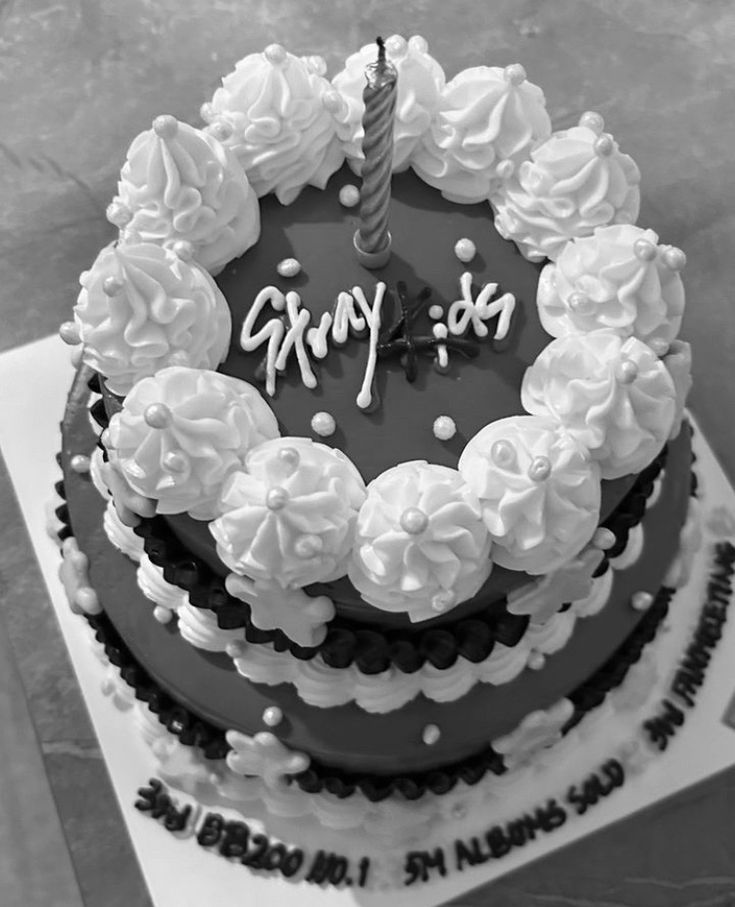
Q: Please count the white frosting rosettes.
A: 12